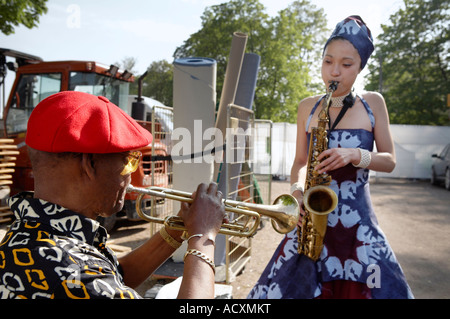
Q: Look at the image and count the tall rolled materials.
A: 3